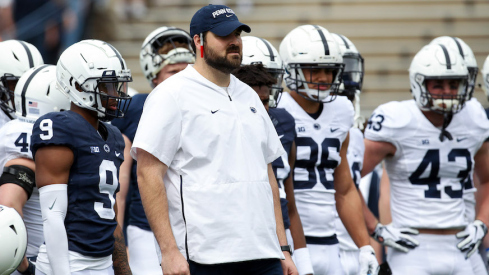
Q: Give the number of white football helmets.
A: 11